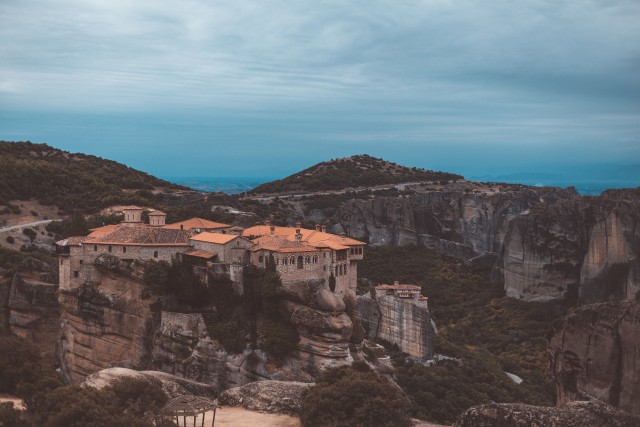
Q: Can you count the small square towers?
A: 2